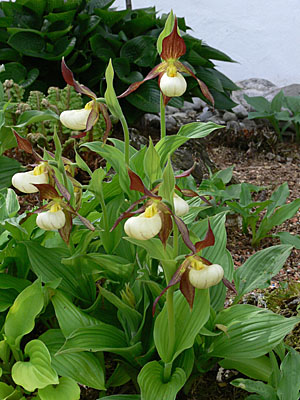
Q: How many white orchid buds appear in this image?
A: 7